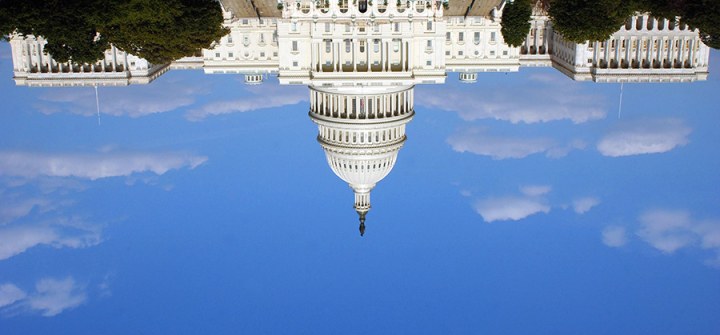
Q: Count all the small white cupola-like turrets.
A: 2